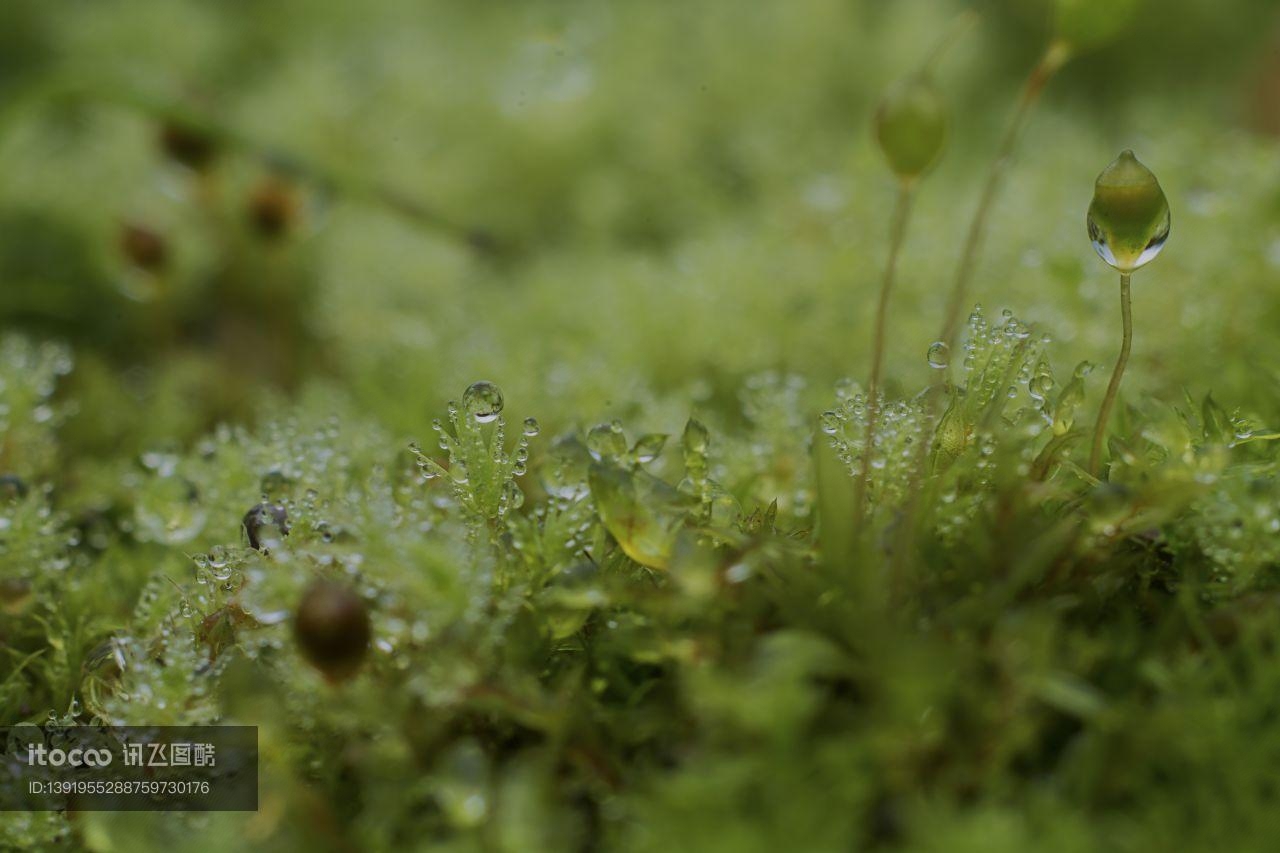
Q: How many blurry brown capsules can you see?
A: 4